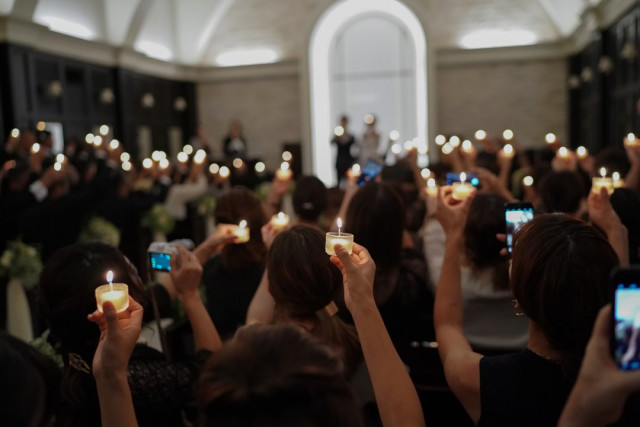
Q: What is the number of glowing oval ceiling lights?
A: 4